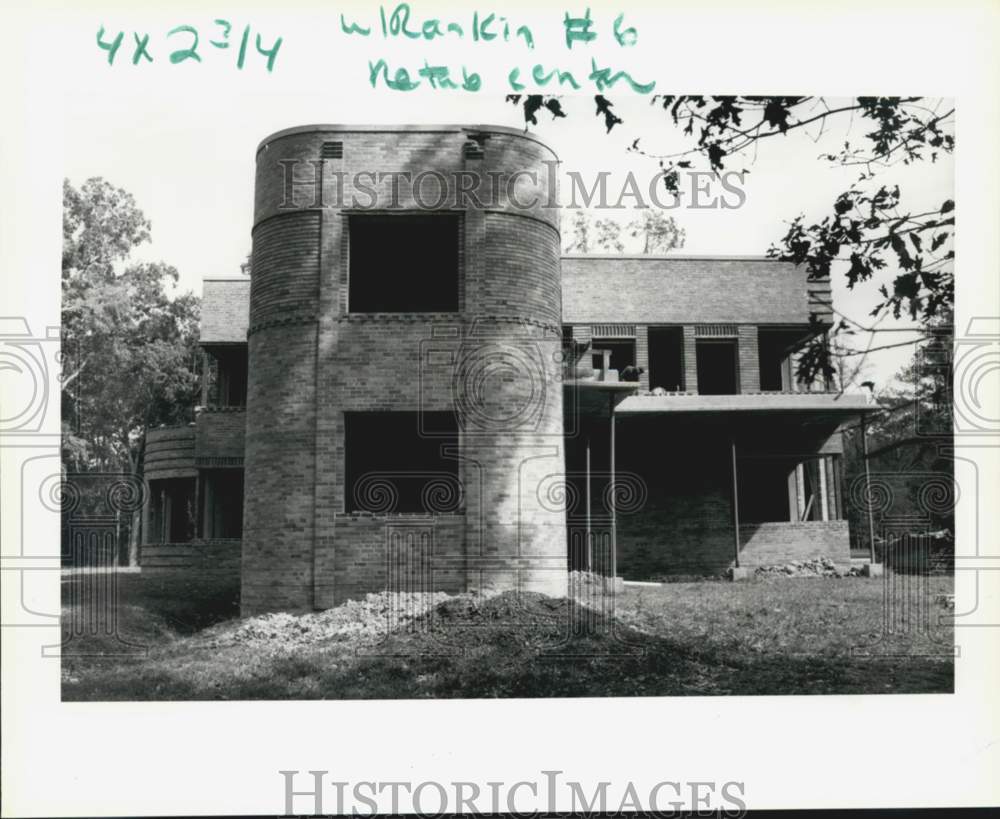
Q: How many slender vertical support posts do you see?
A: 4